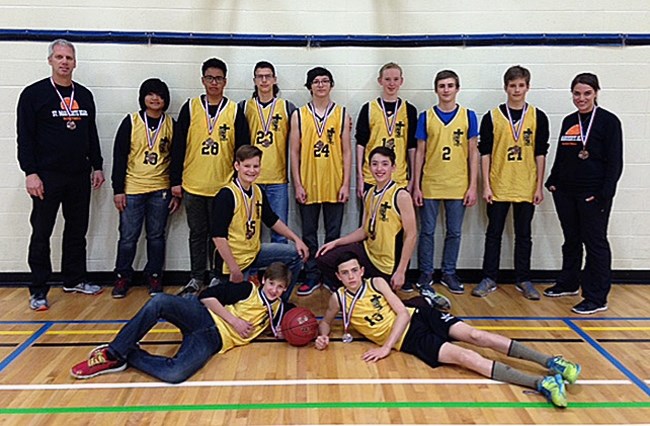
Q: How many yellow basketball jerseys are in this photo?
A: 11